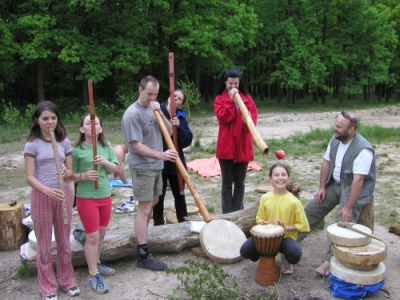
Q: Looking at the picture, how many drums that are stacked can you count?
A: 4